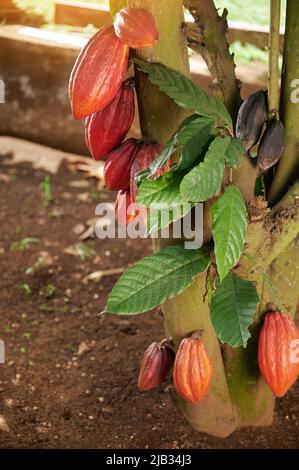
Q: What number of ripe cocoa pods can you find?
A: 9